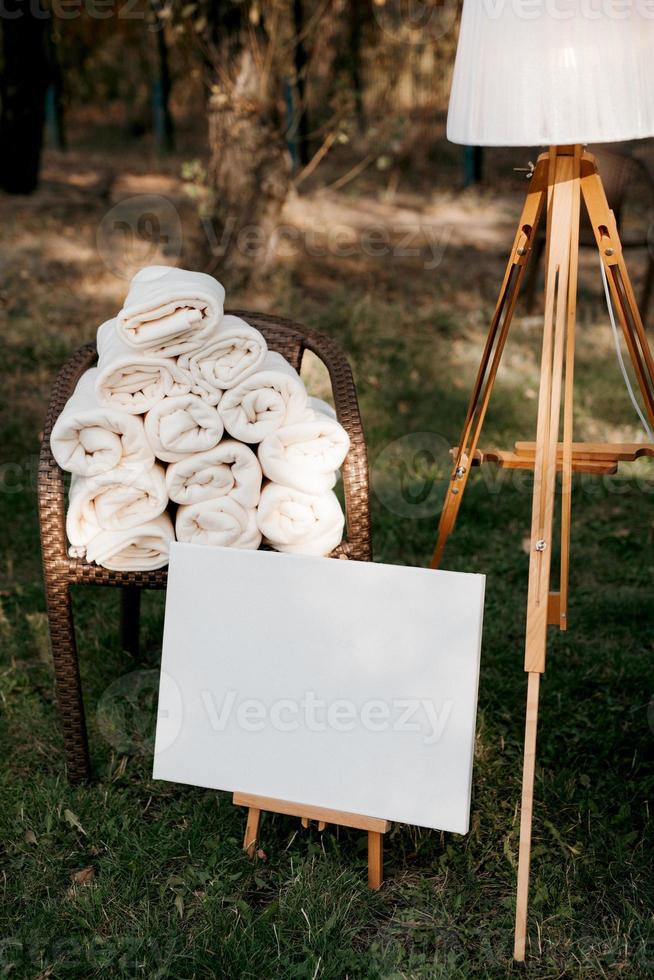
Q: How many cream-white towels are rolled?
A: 12